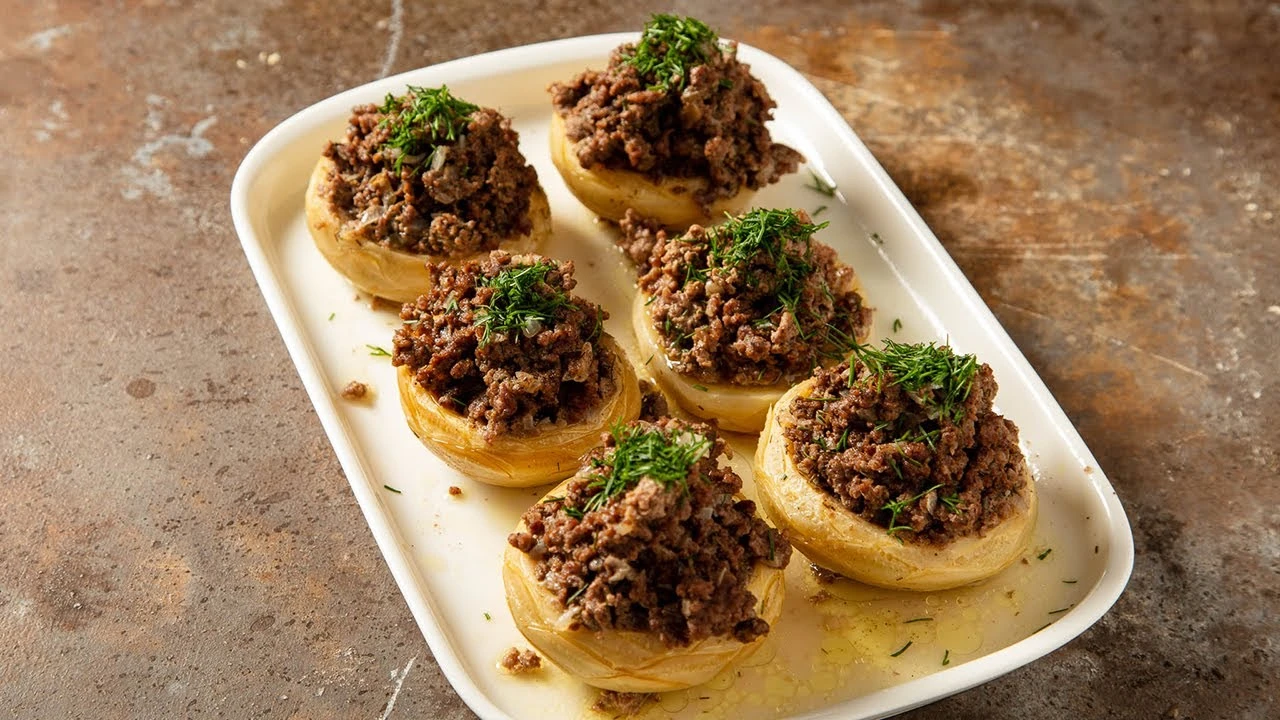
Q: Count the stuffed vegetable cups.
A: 6